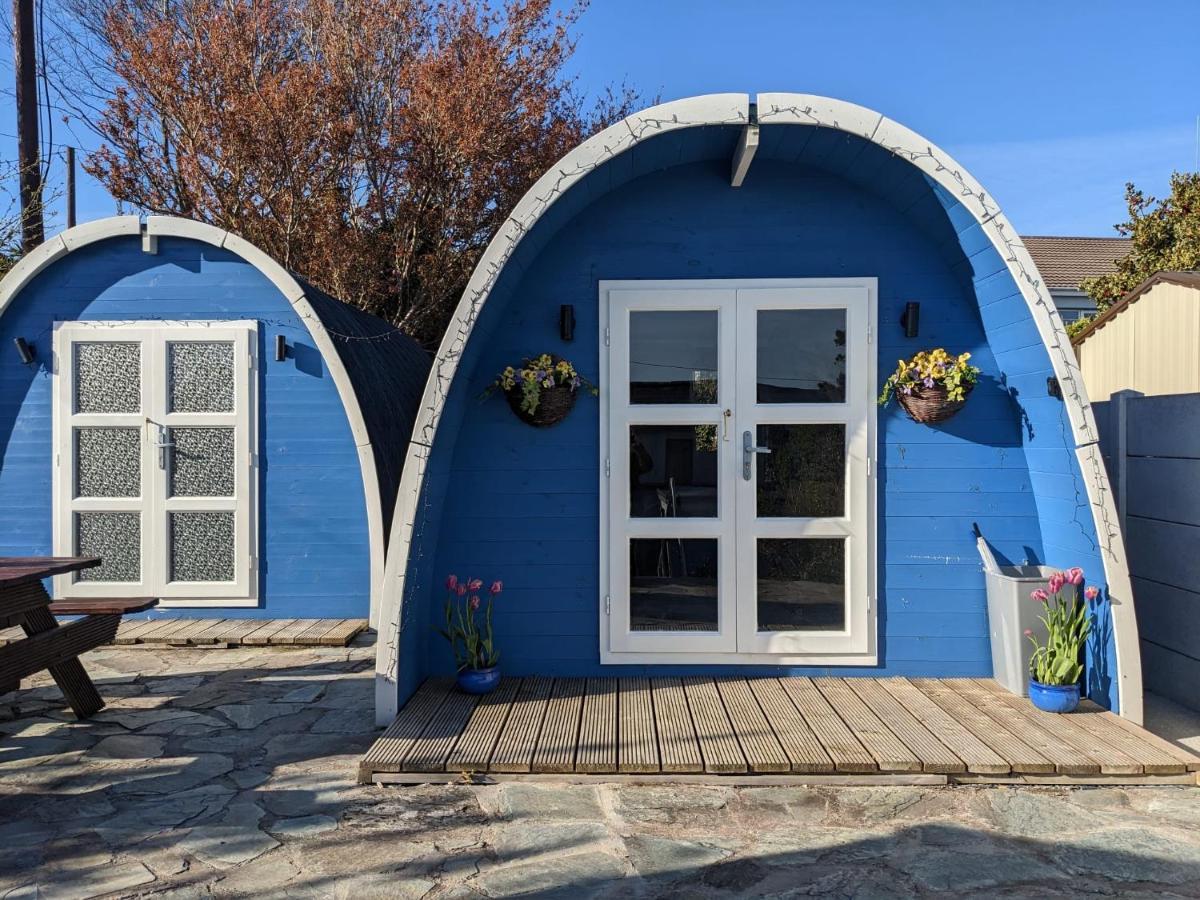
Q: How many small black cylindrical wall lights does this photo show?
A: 4